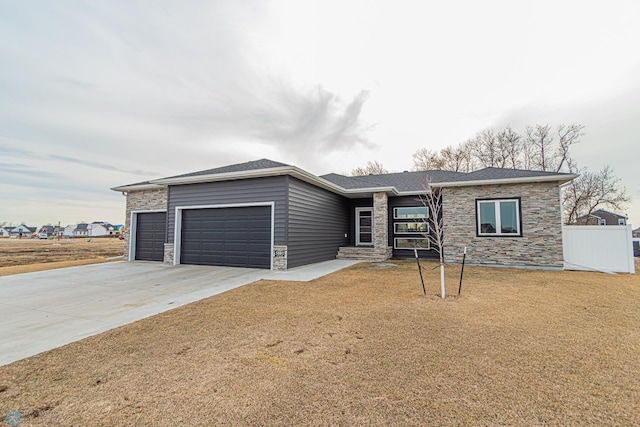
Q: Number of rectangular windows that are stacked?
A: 3